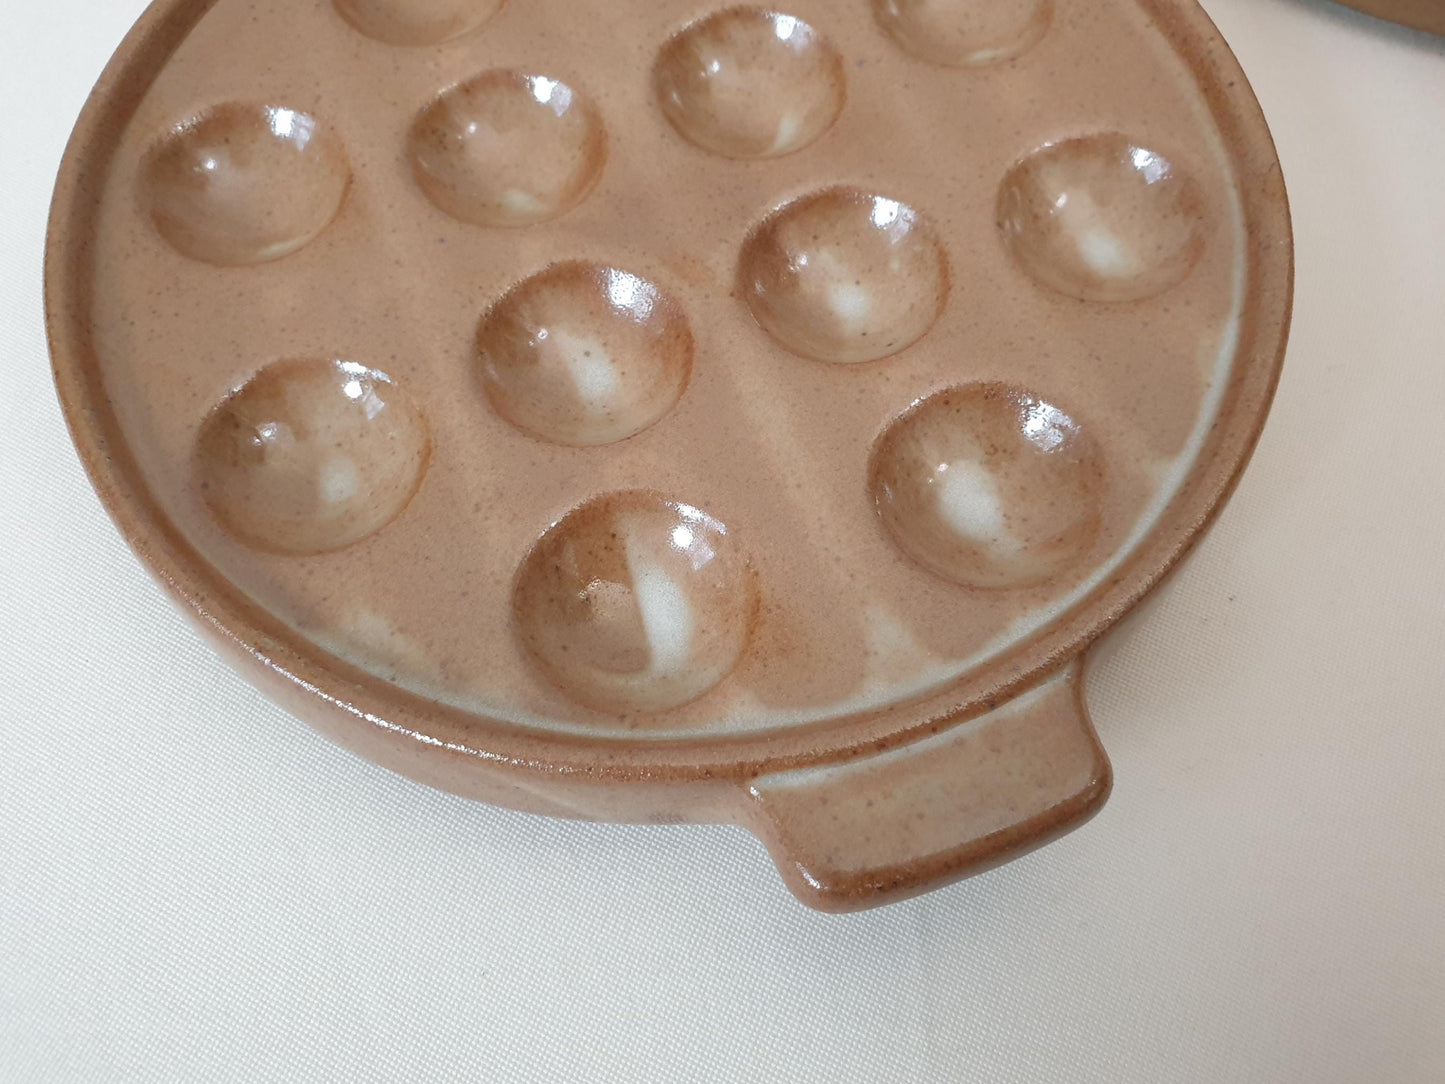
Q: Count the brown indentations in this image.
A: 11